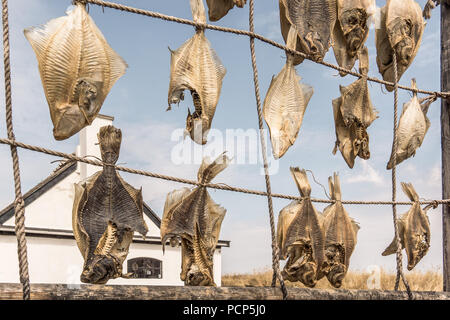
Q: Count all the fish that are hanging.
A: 14